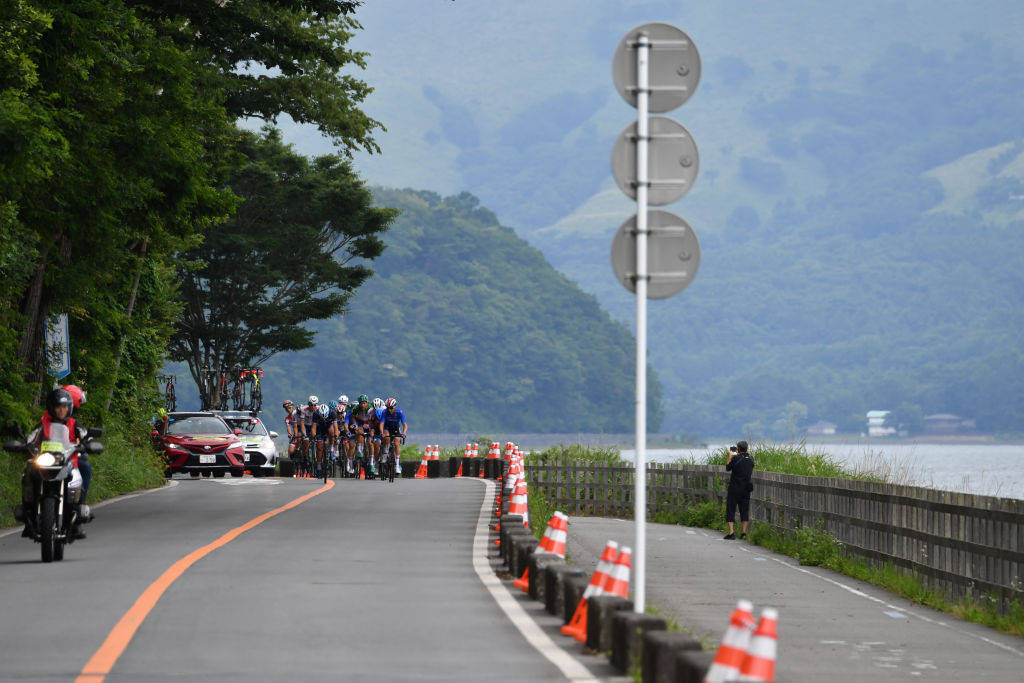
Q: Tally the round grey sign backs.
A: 3